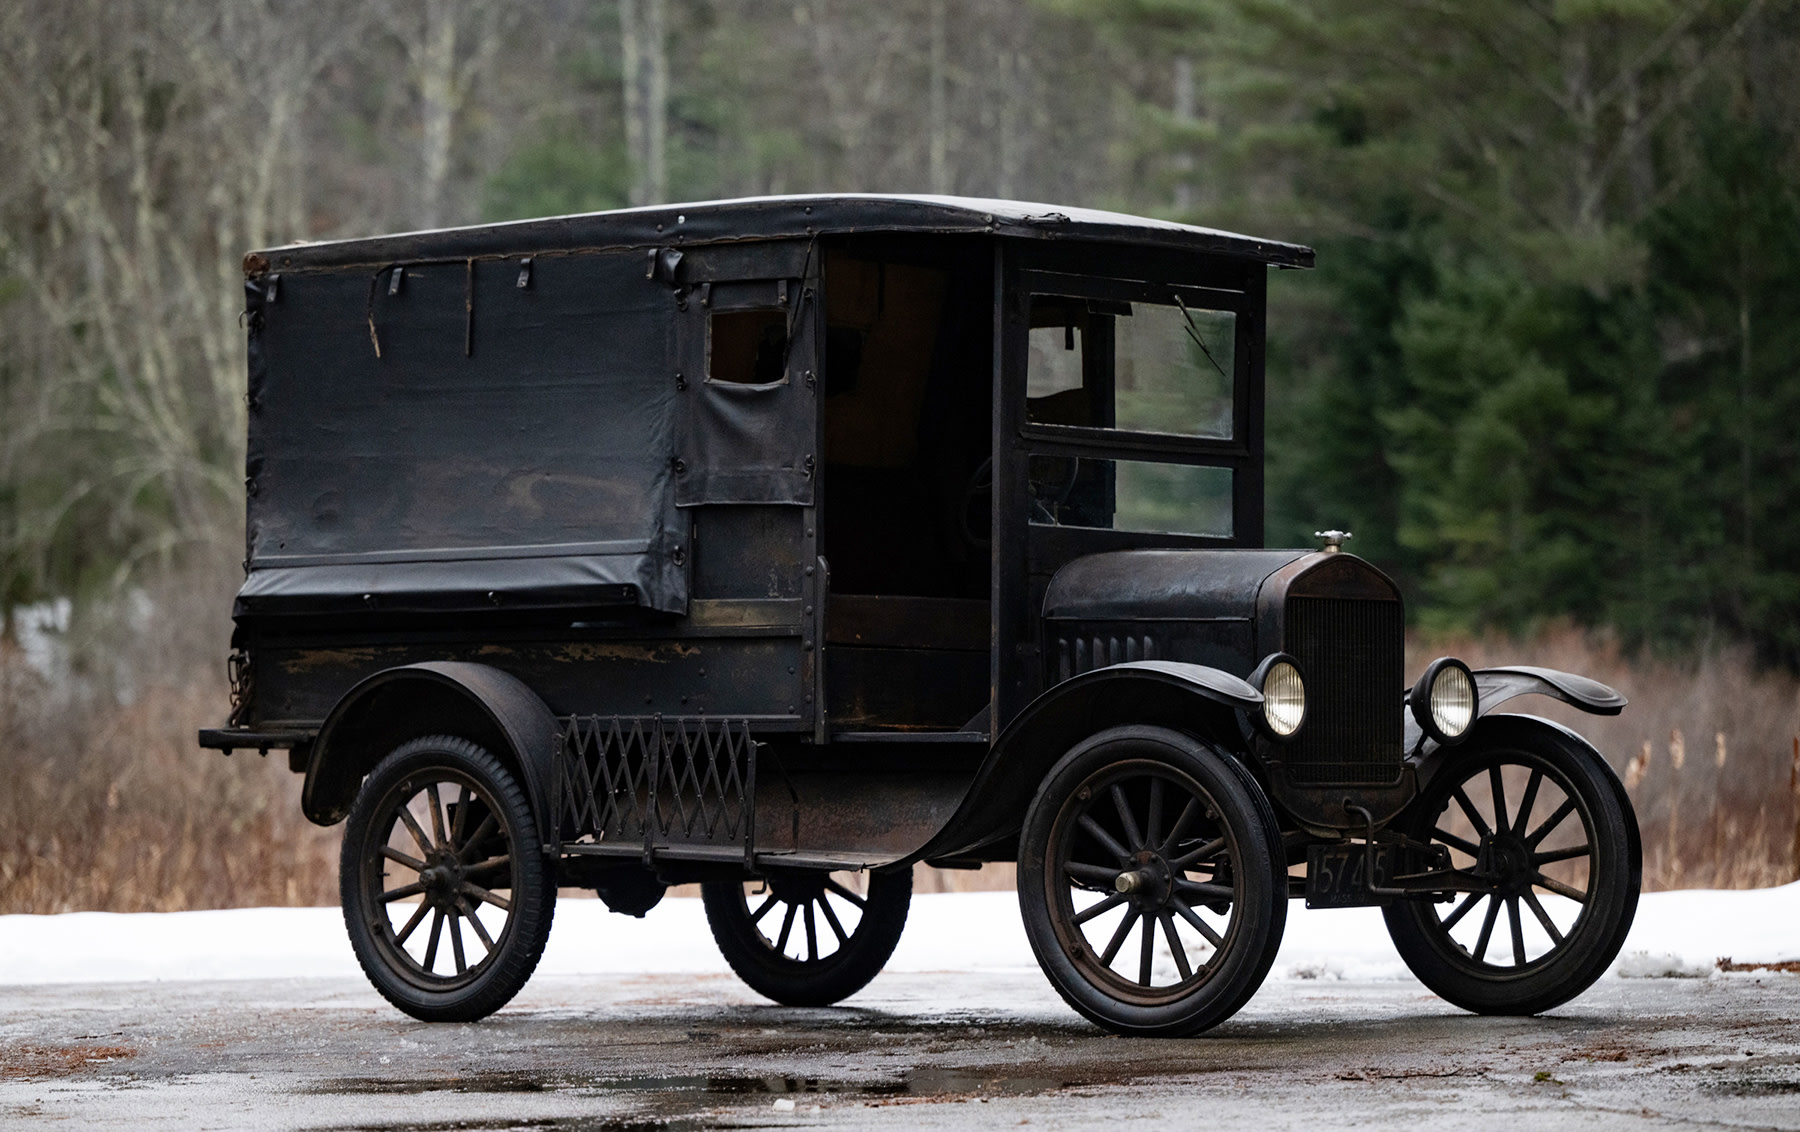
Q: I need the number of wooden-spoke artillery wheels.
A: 4